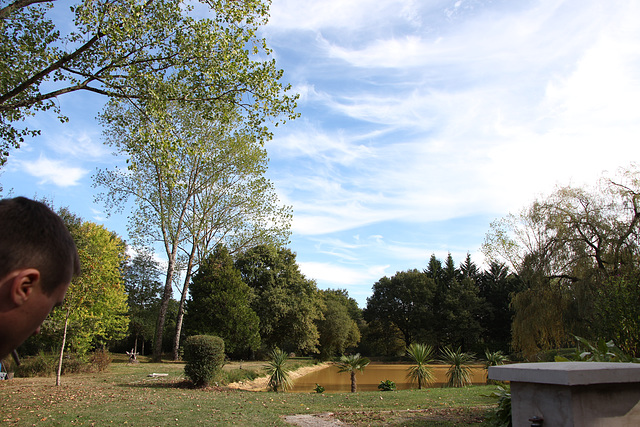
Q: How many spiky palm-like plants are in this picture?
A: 5